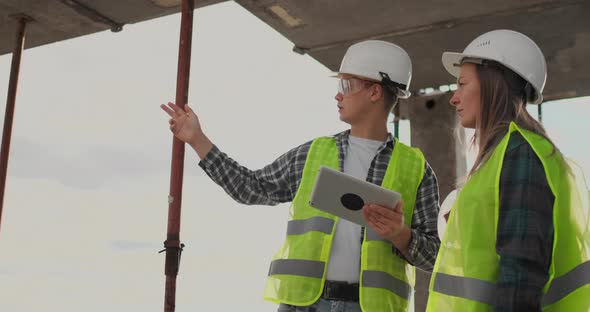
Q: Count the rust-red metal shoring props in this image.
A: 2